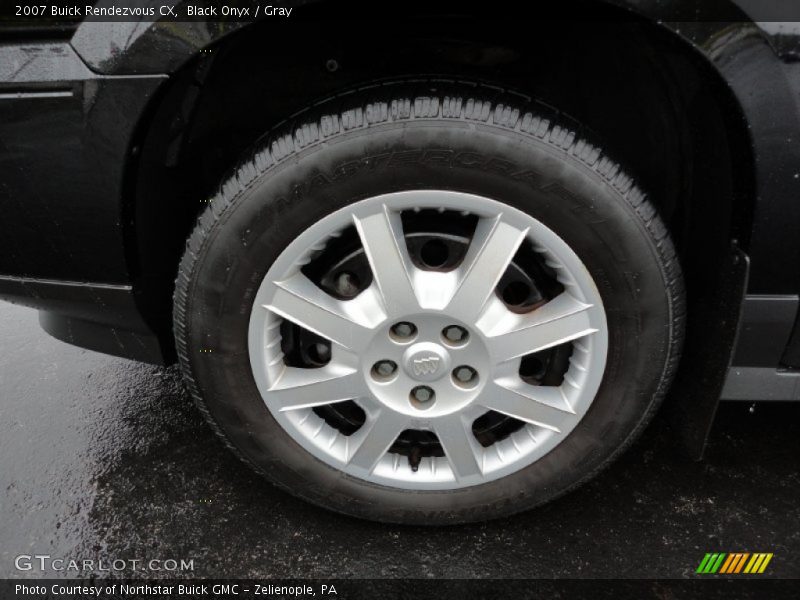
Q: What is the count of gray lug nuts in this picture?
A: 5